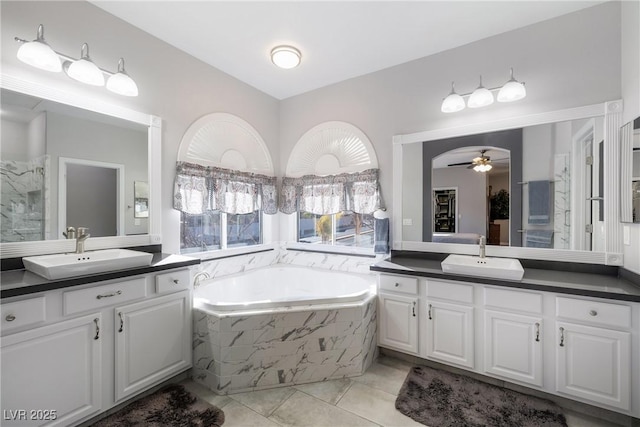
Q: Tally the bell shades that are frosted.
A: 6